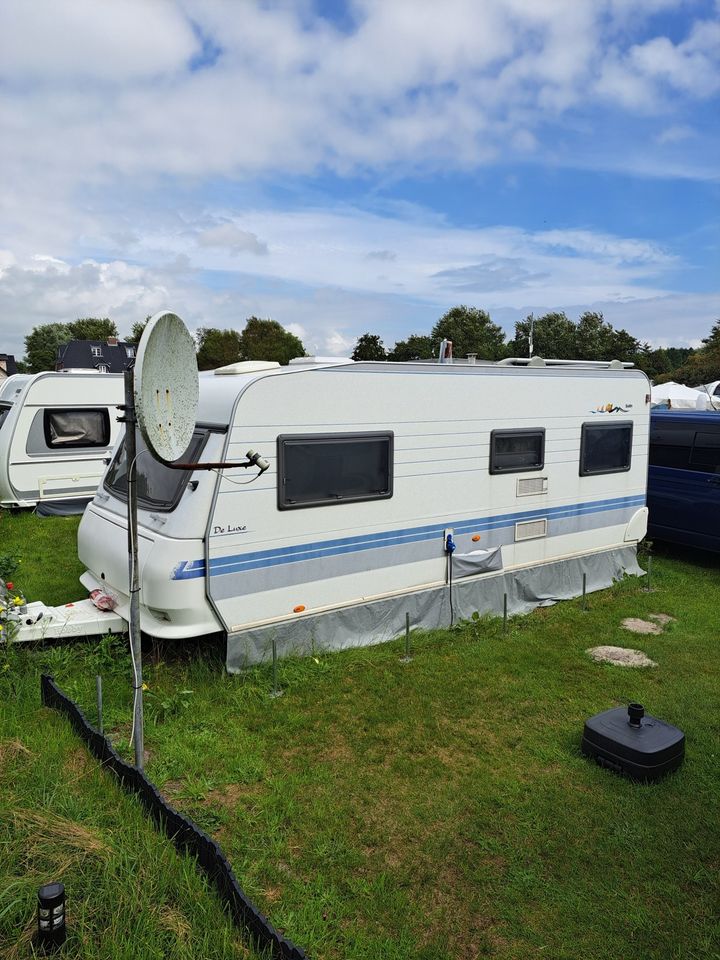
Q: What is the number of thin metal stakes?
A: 6